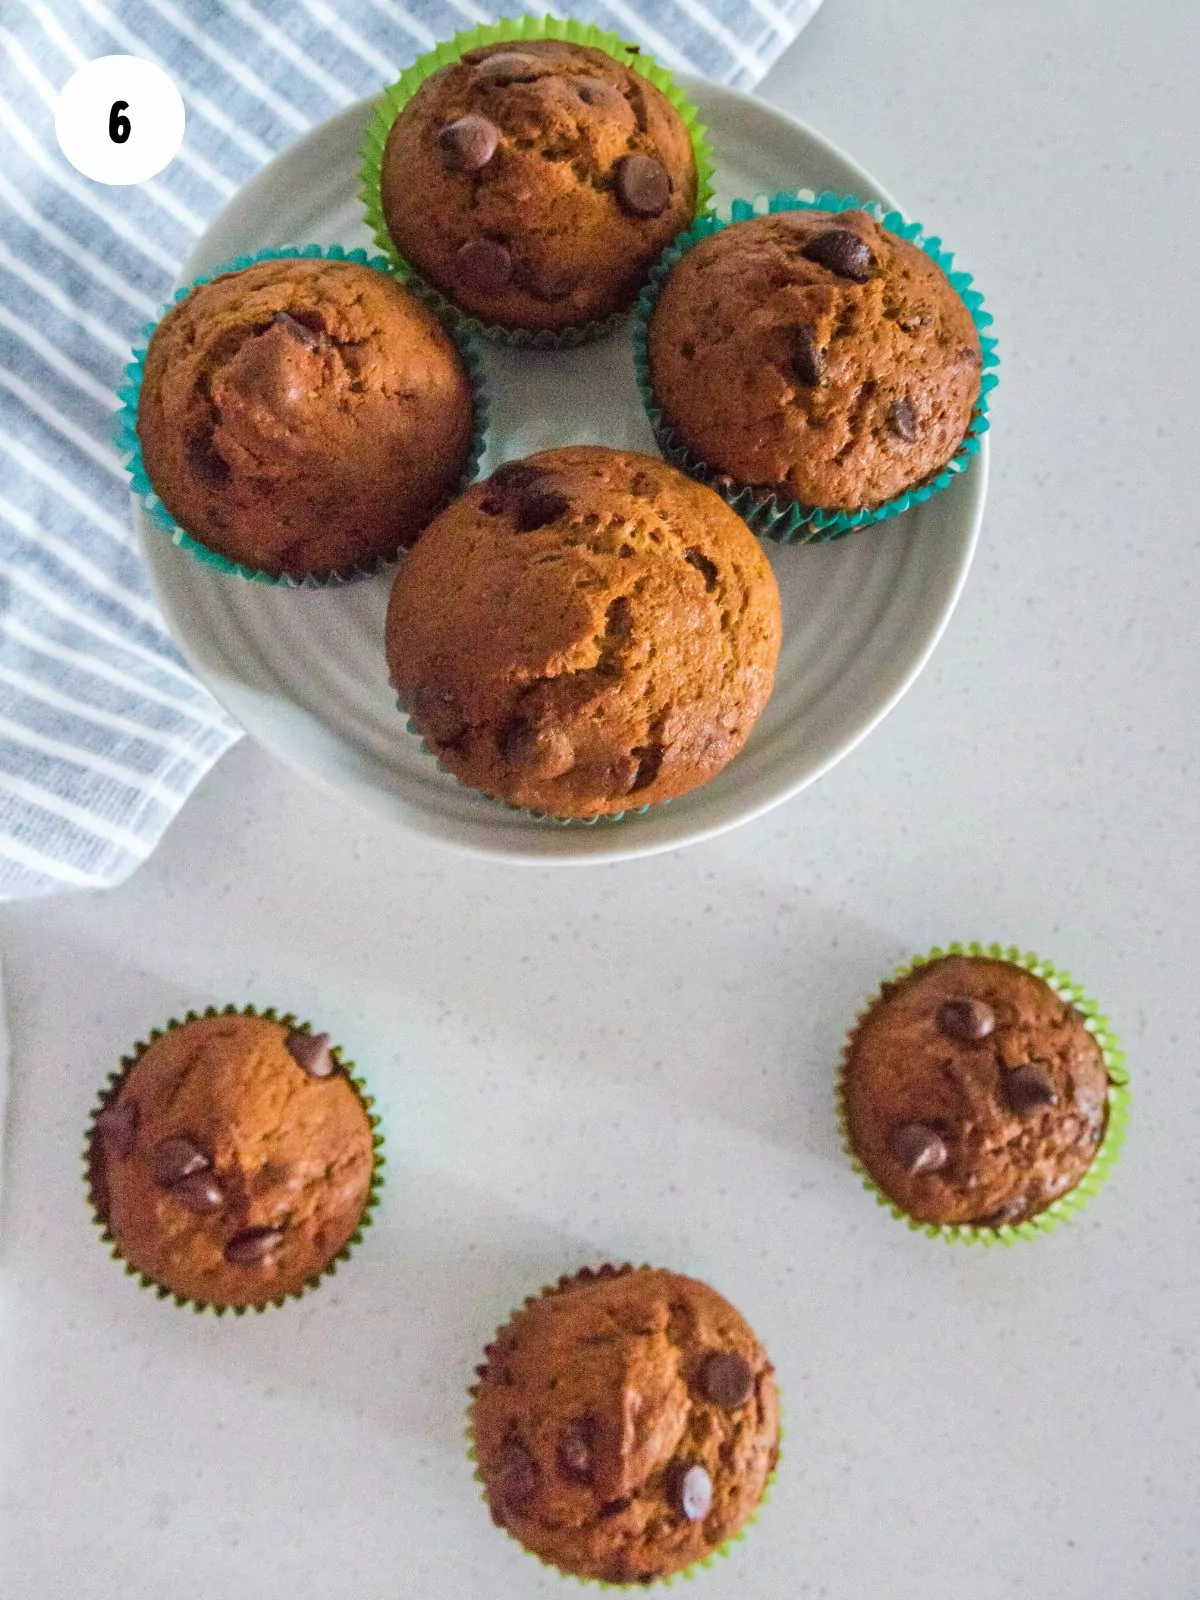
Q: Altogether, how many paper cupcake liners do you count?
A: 7